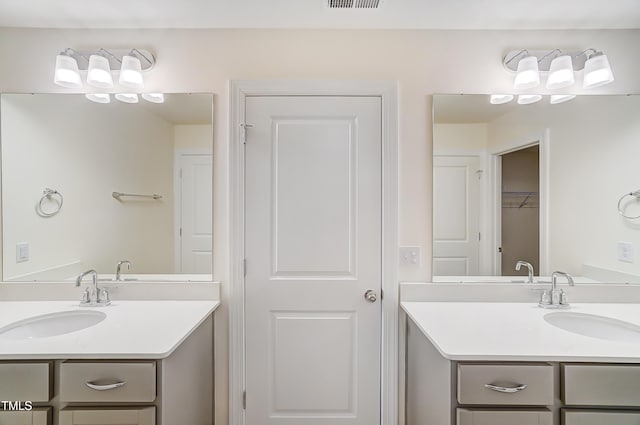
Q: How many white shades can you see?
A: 6